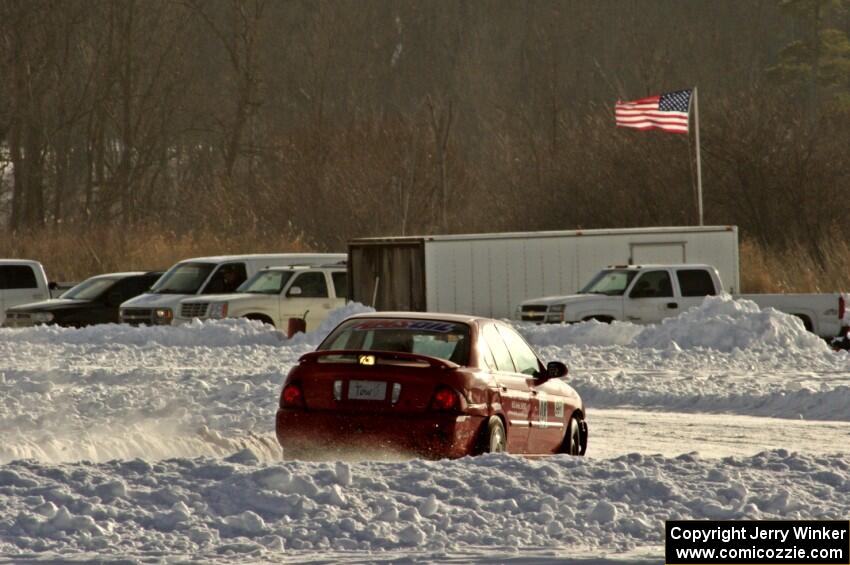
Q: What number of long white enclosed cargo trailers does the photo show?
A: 1